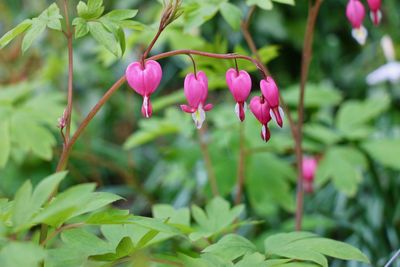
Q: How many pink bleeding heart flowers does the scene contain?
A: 8